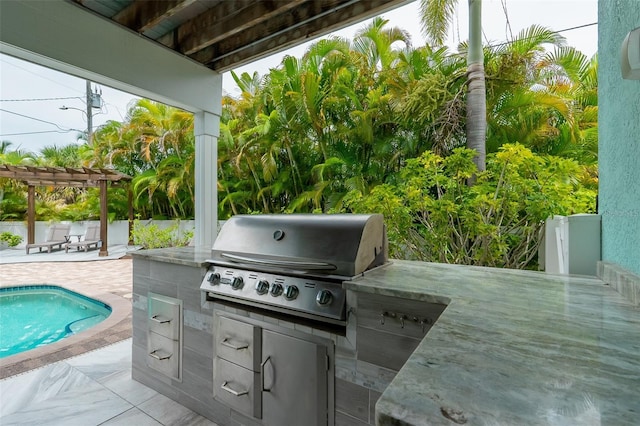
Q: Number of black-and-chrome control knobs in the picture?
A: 6